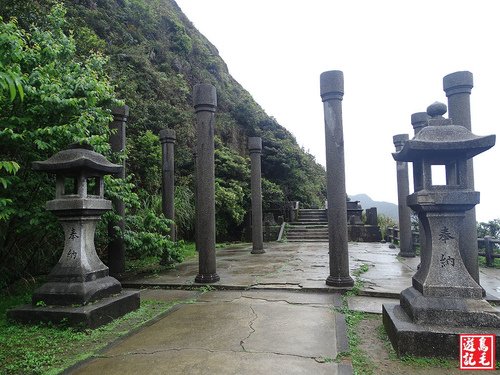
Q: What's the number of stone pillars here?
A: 8